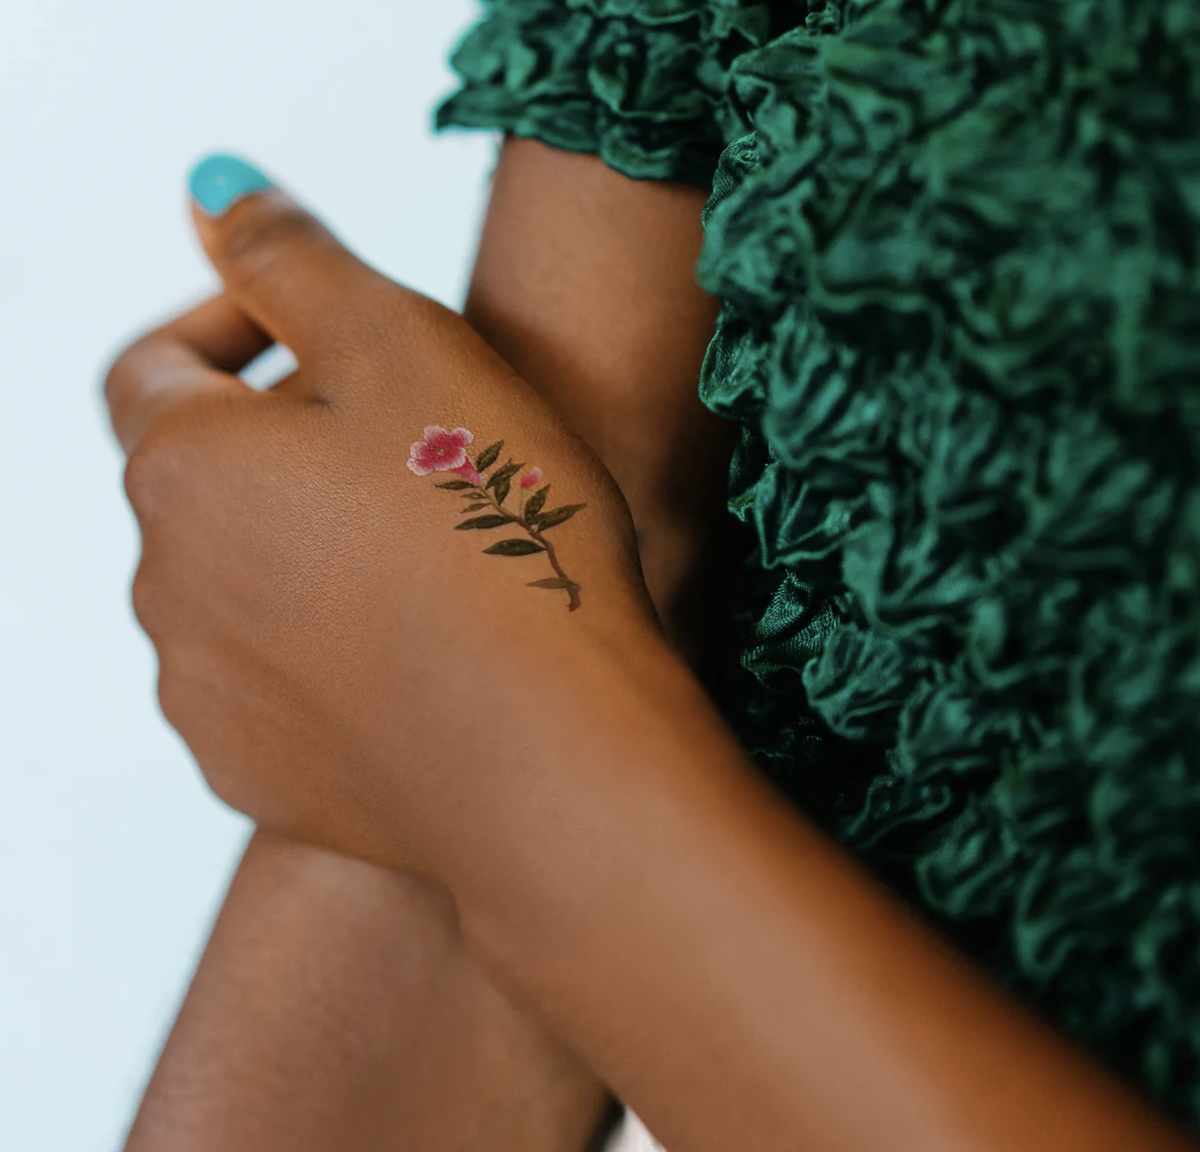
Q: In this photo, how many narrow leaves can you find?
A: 11